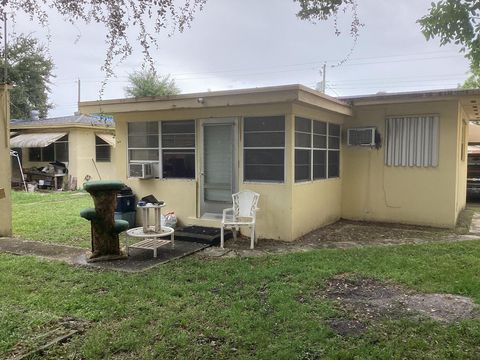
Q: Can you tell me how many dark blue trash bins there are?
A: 1